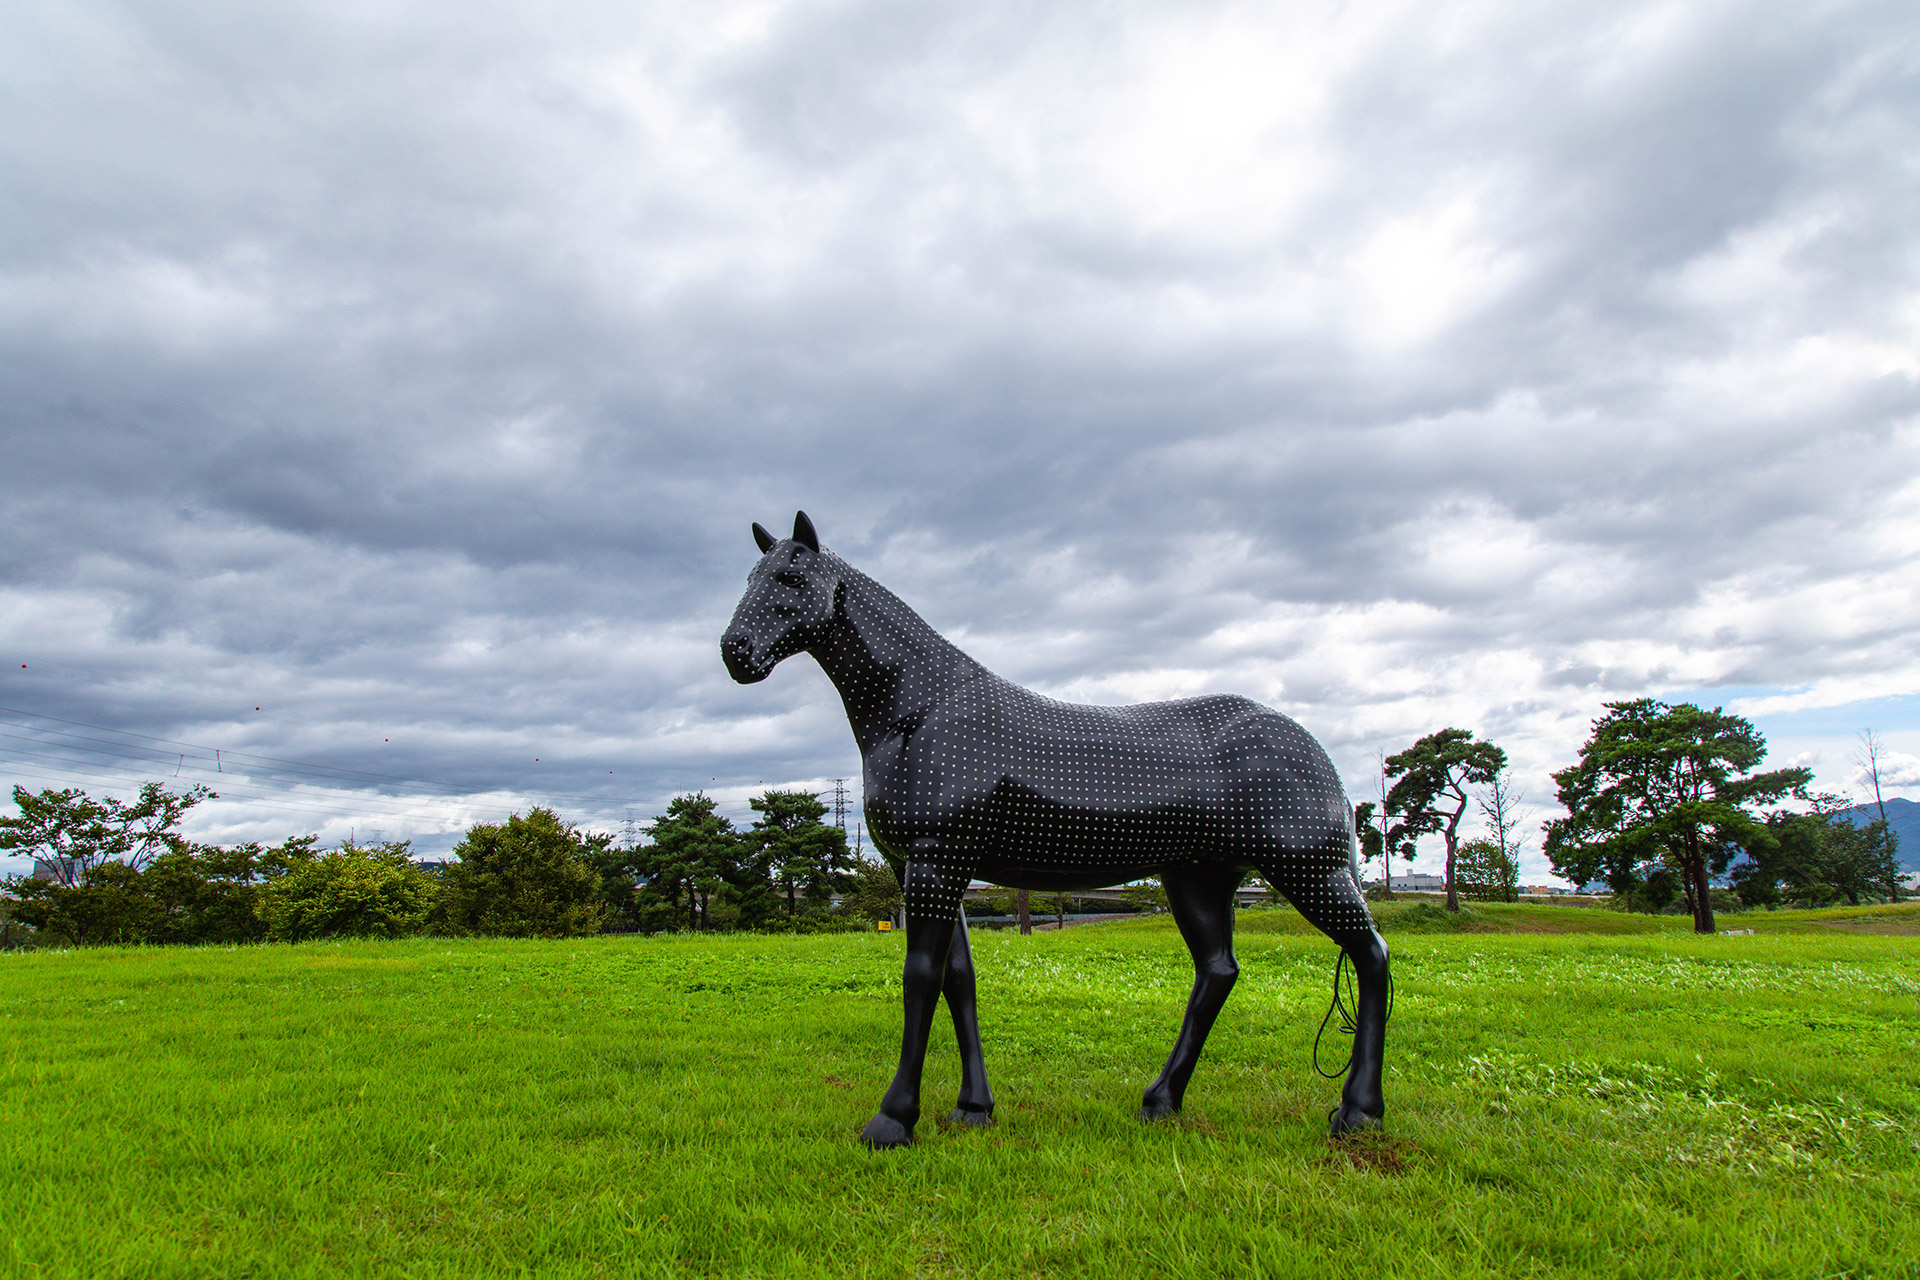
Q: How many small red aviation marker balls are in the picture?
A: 7